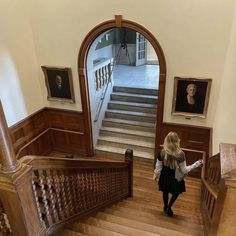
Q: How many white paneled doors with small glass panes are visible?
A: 1